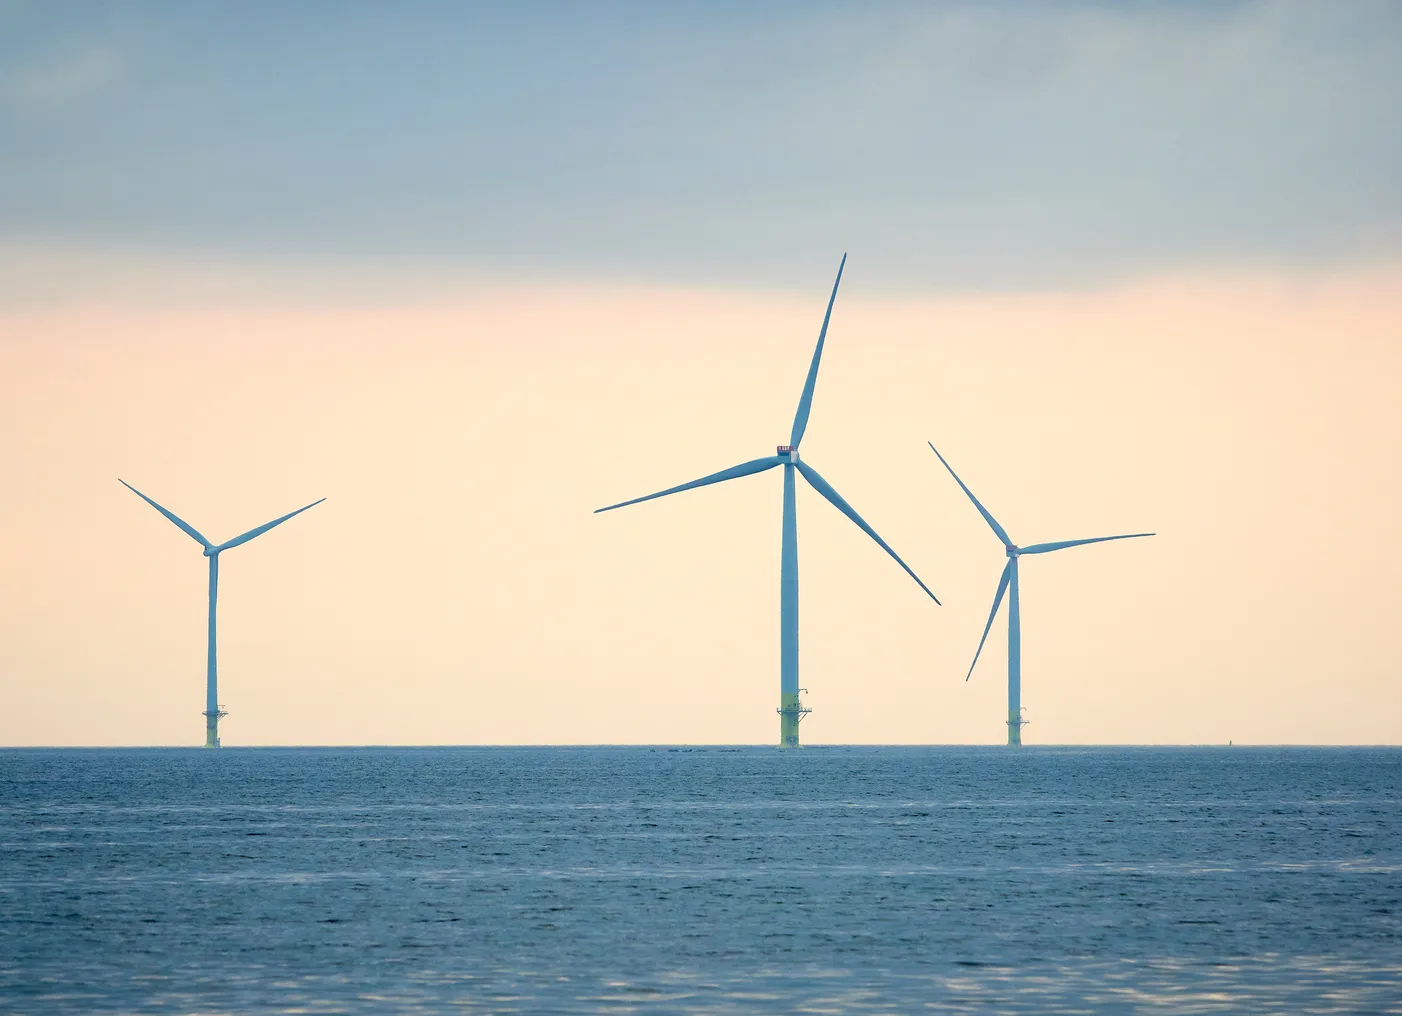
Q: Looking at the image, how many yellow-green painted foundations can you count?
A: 3